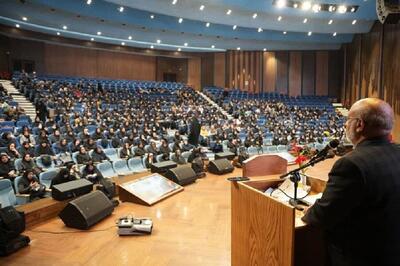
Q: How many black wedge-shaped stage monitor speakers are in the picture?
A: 3